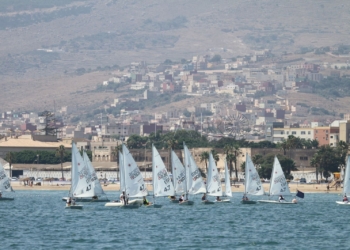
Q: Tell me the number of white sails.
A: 13